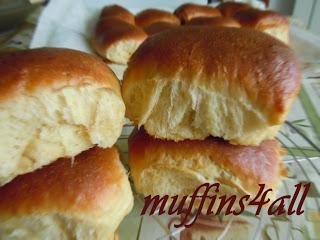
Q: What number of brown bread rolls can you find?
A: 12